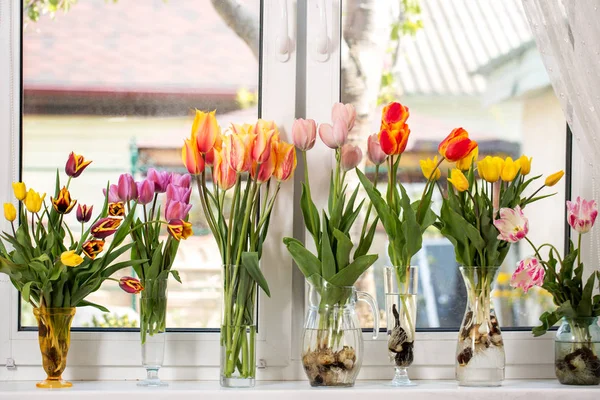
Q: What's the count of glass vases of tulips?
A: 7